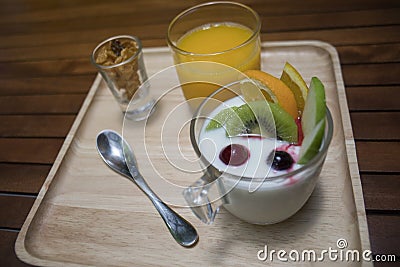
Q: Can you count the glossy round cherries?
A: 2